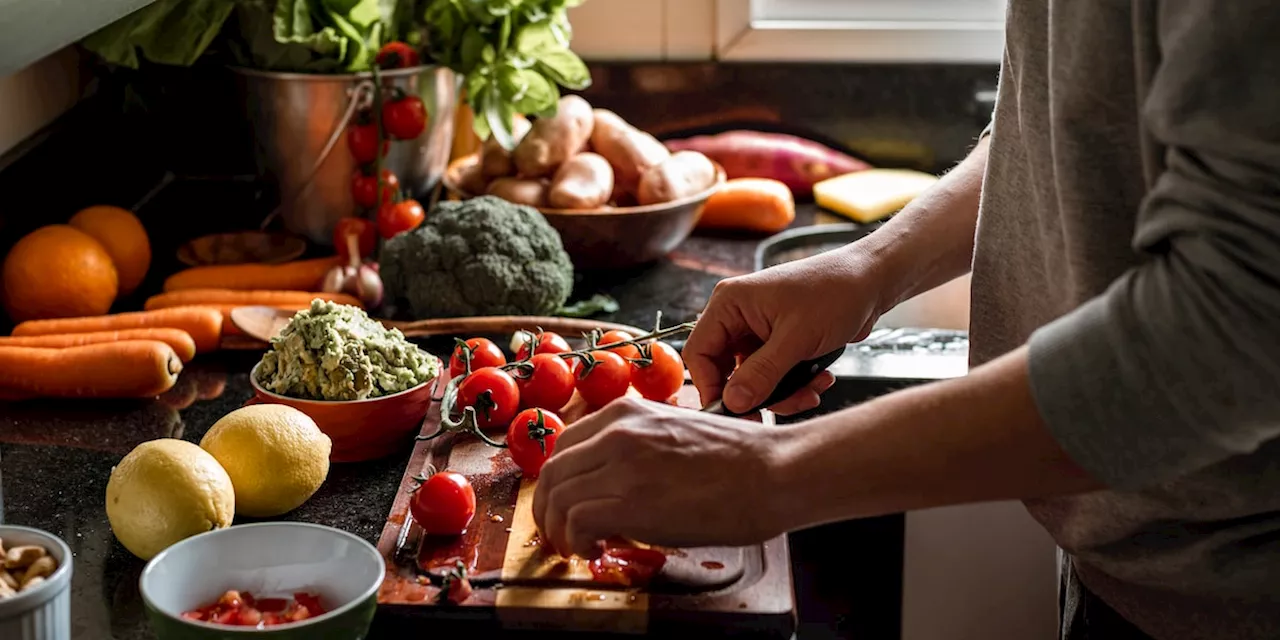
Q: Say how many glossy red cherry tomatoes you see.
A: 15